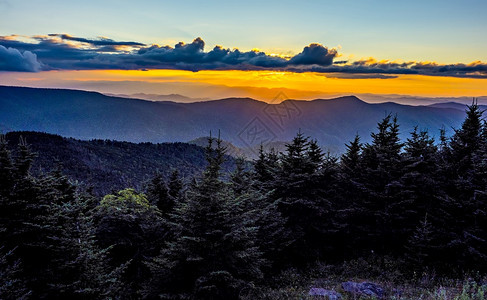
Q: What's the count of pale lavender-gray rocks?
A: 2